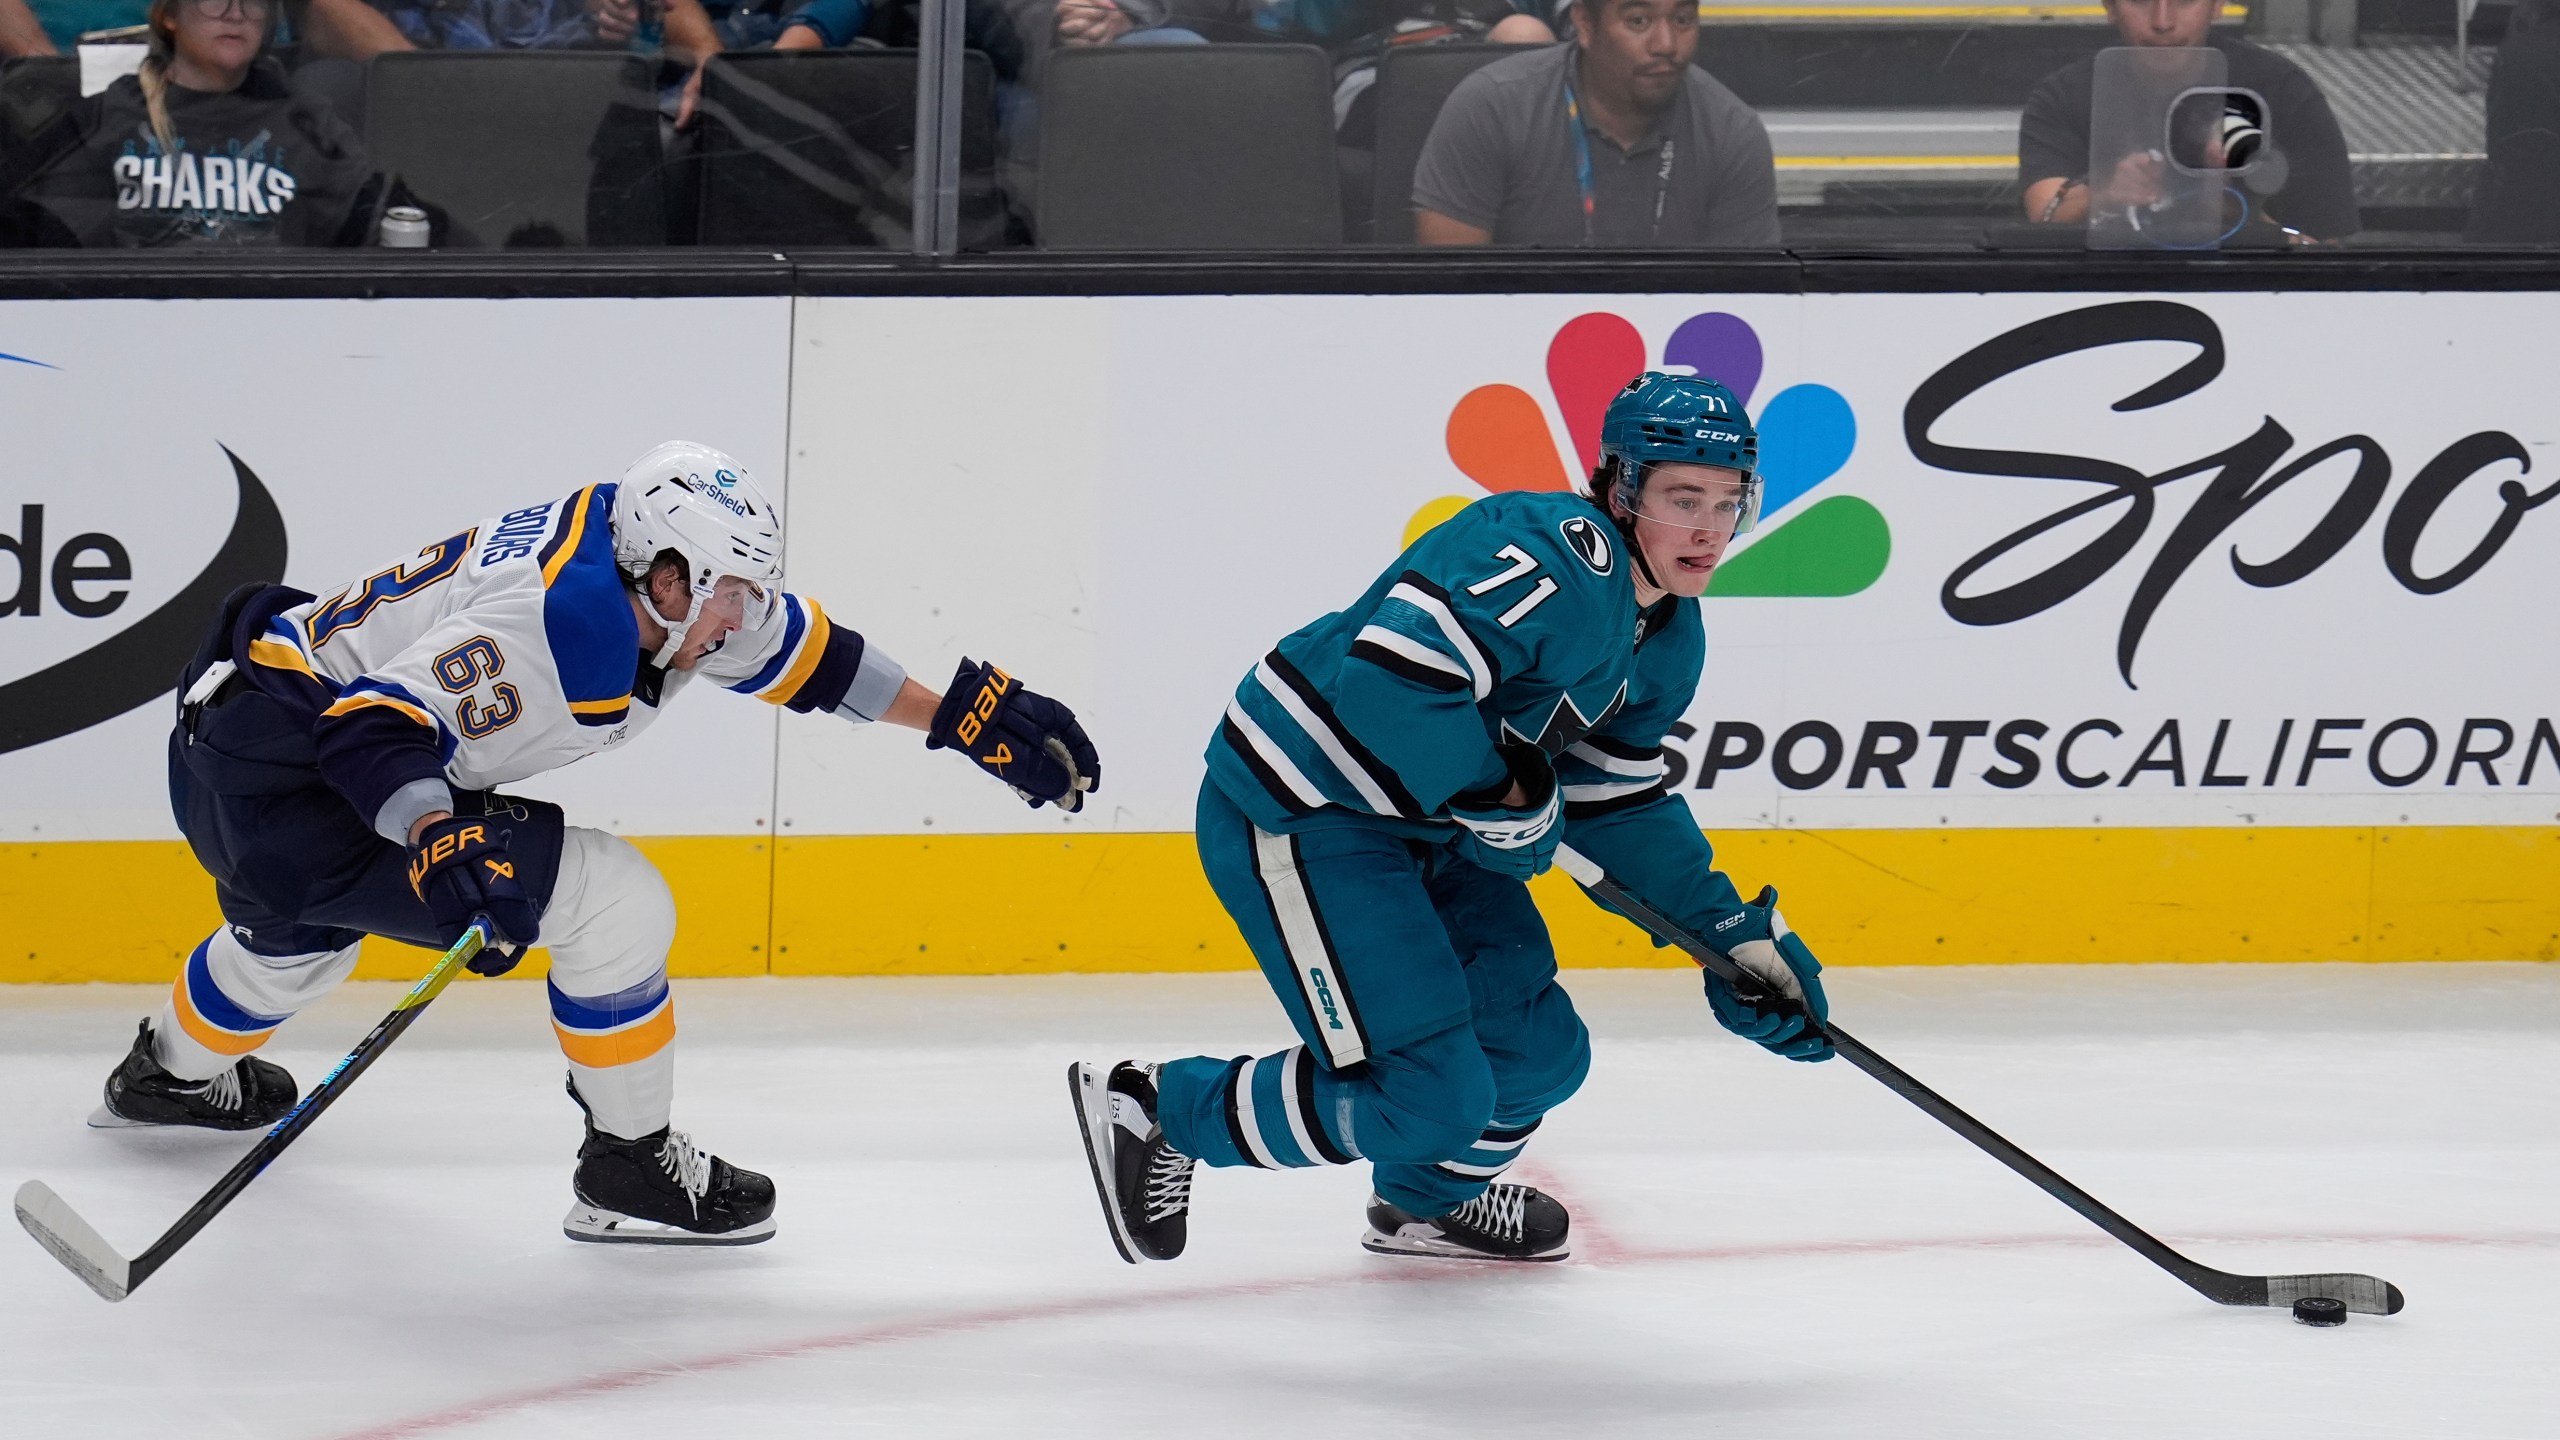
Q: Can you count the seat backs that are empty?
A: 3